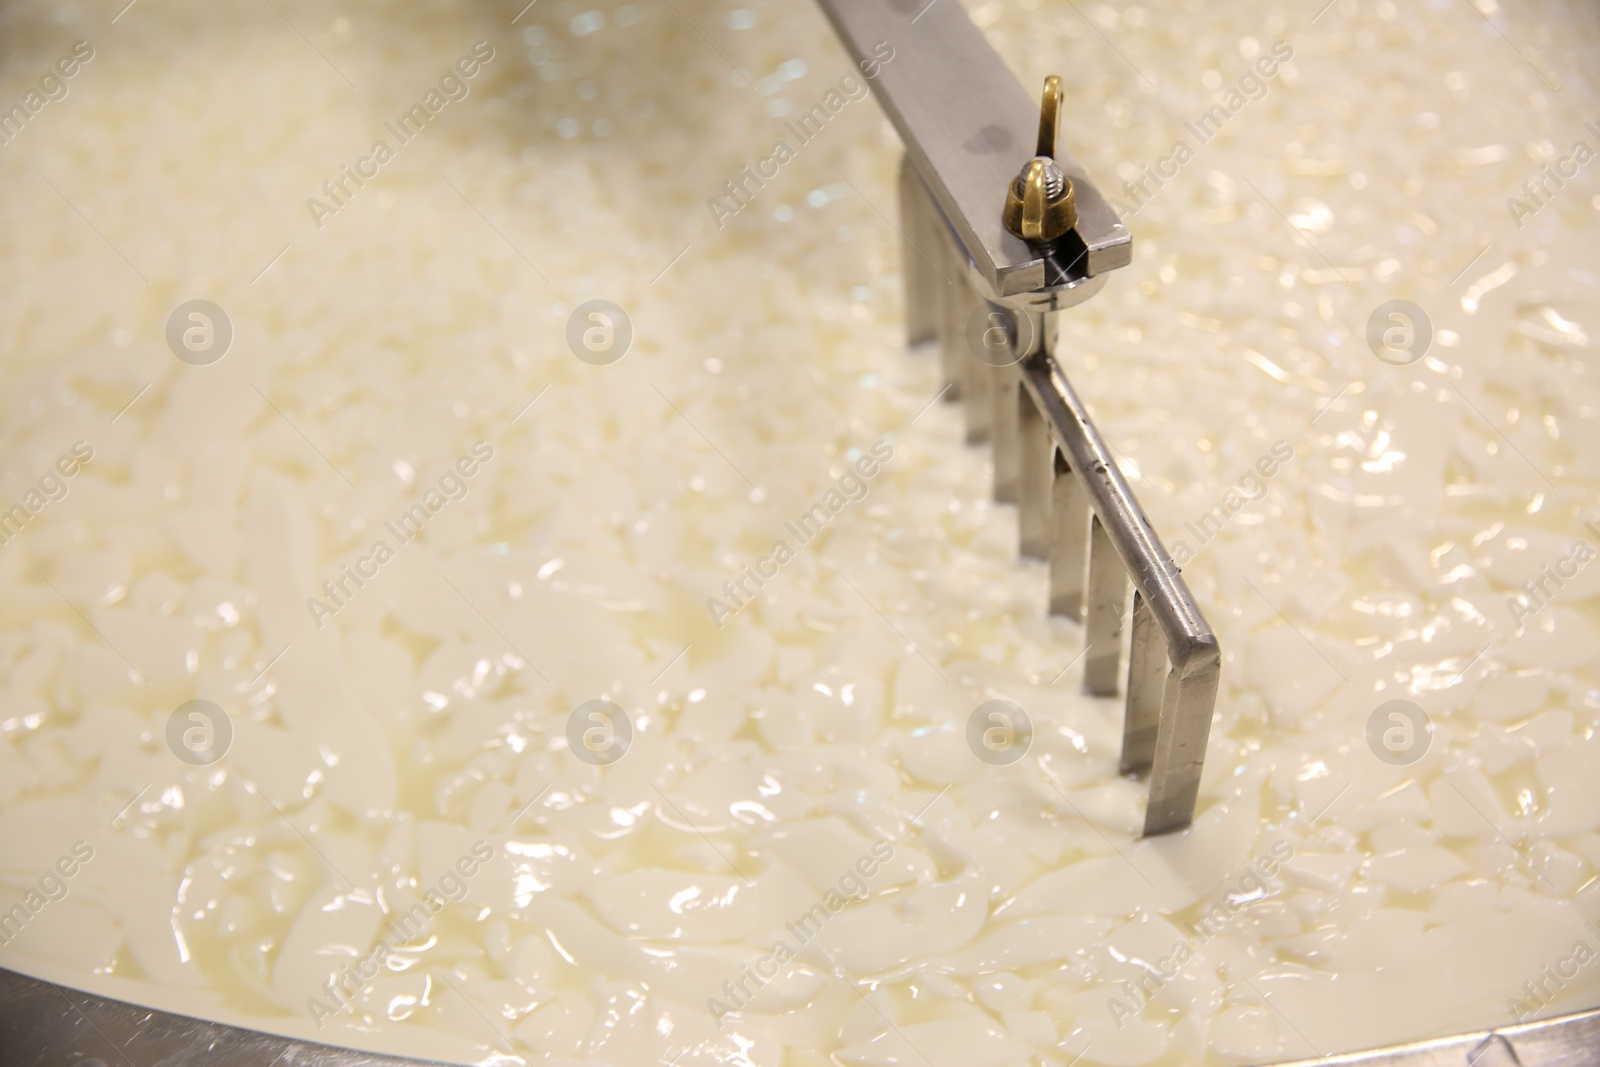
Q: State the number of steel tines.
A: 9